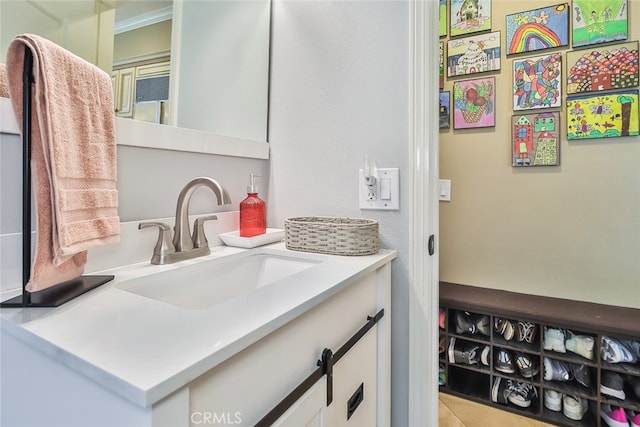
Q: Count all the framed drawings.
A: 12